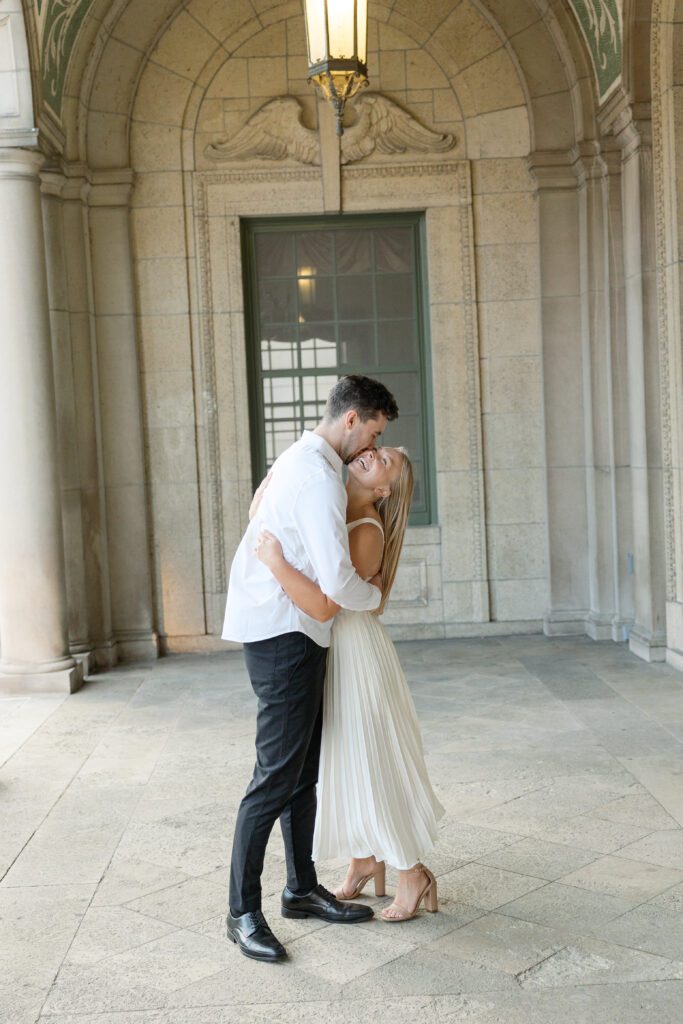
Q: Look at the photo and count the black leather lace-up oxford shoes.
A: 2